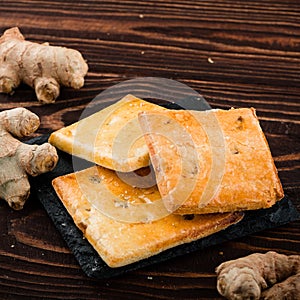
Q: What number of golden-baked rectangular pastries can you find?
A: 3